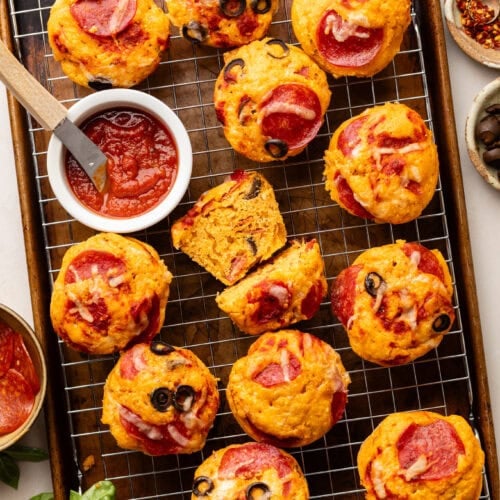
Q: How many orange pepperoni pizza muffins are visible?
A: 12